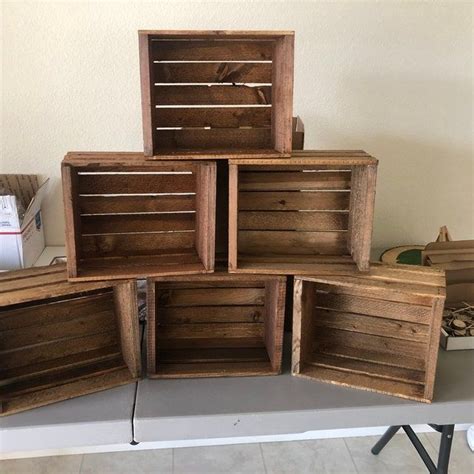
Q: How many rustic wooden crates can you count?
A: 6